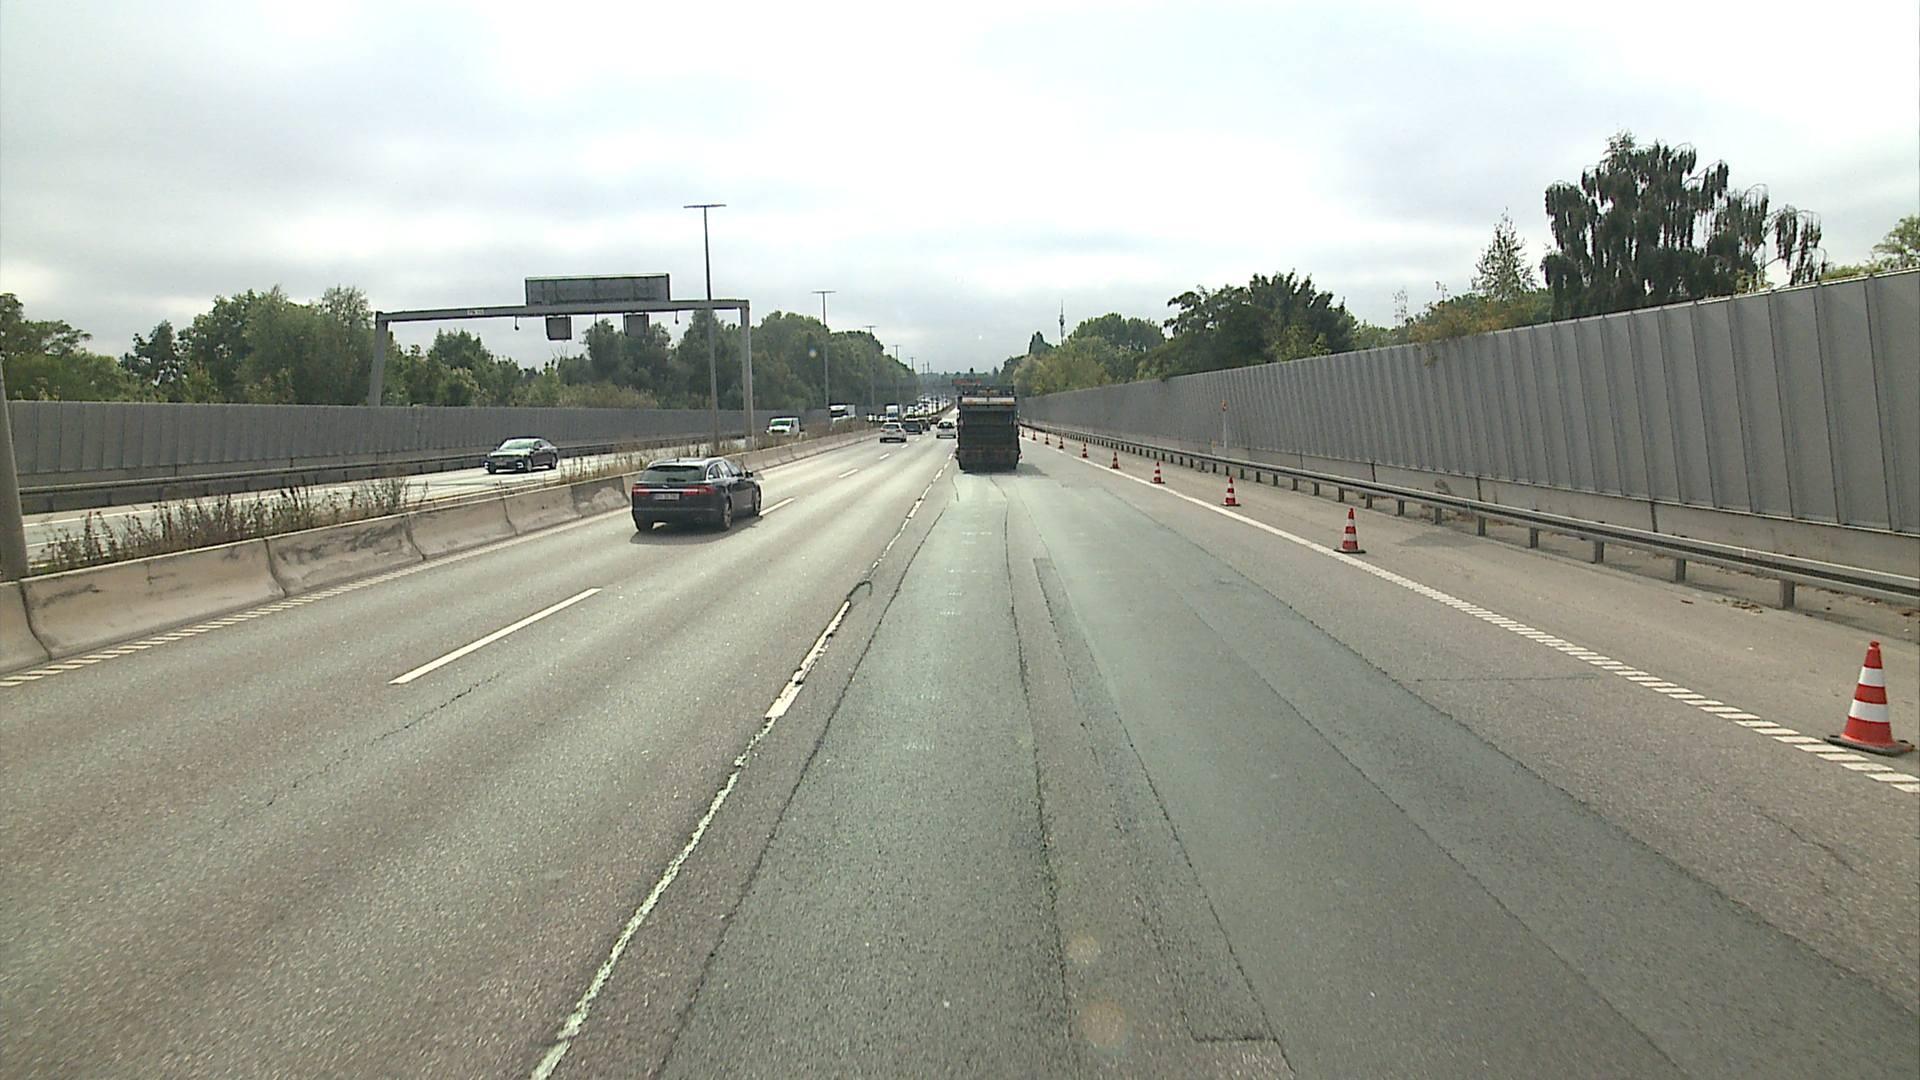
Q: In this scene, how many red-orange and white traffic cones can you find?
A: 10